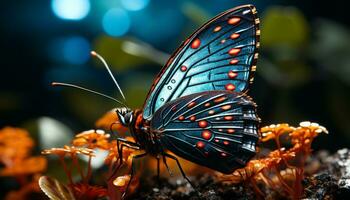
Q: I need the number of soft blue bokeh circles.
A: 4